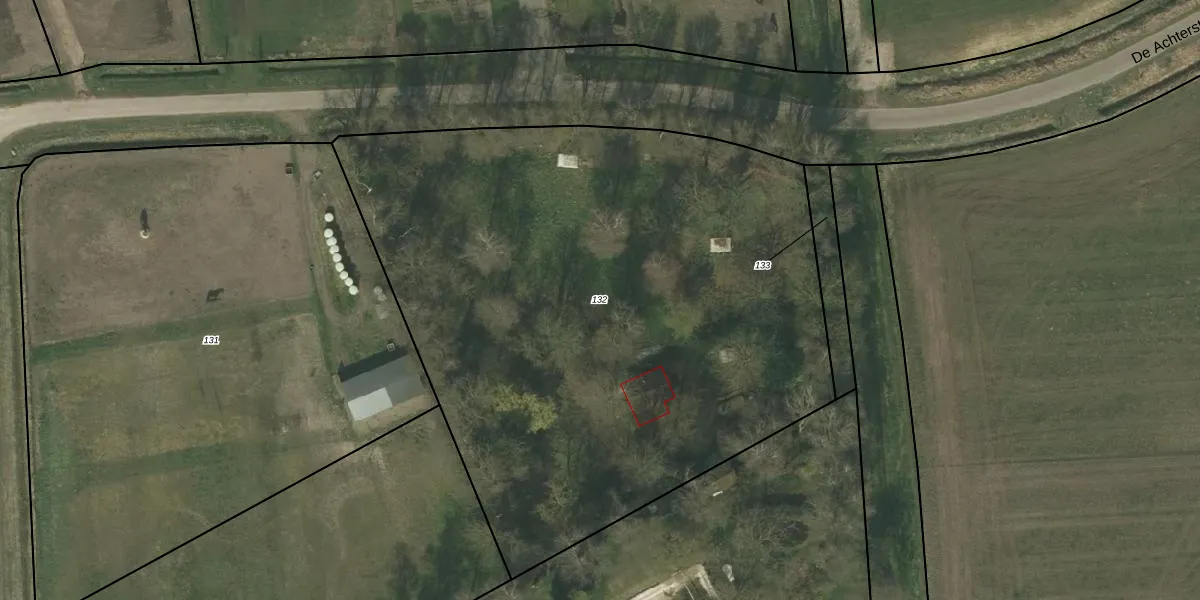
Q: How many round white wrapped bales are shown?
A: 9